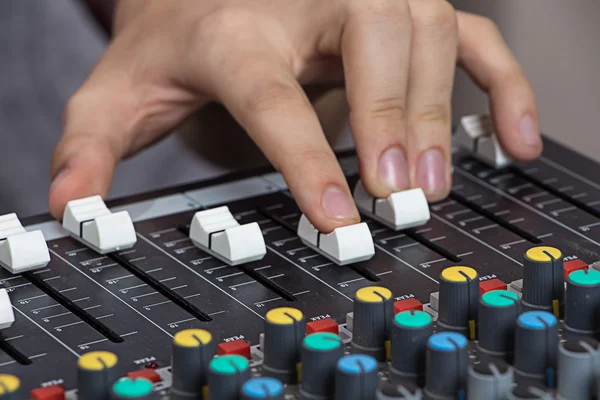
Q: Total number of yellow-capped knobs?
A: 7